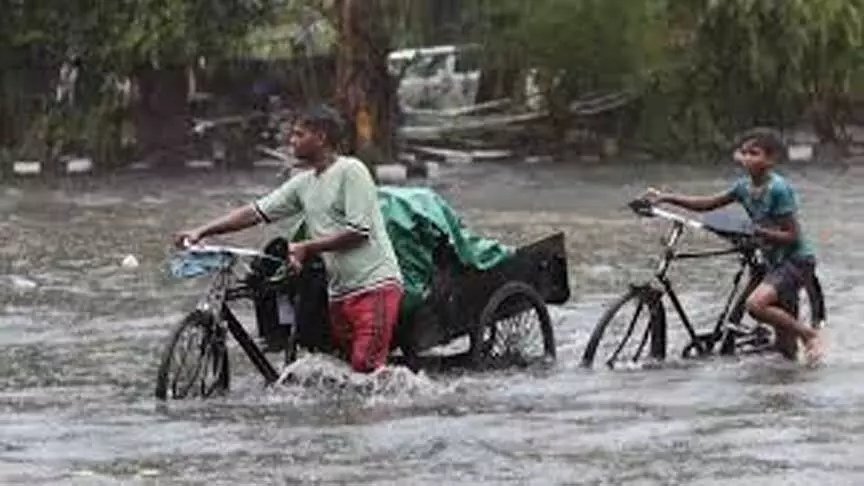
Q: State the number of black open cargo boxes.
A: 1